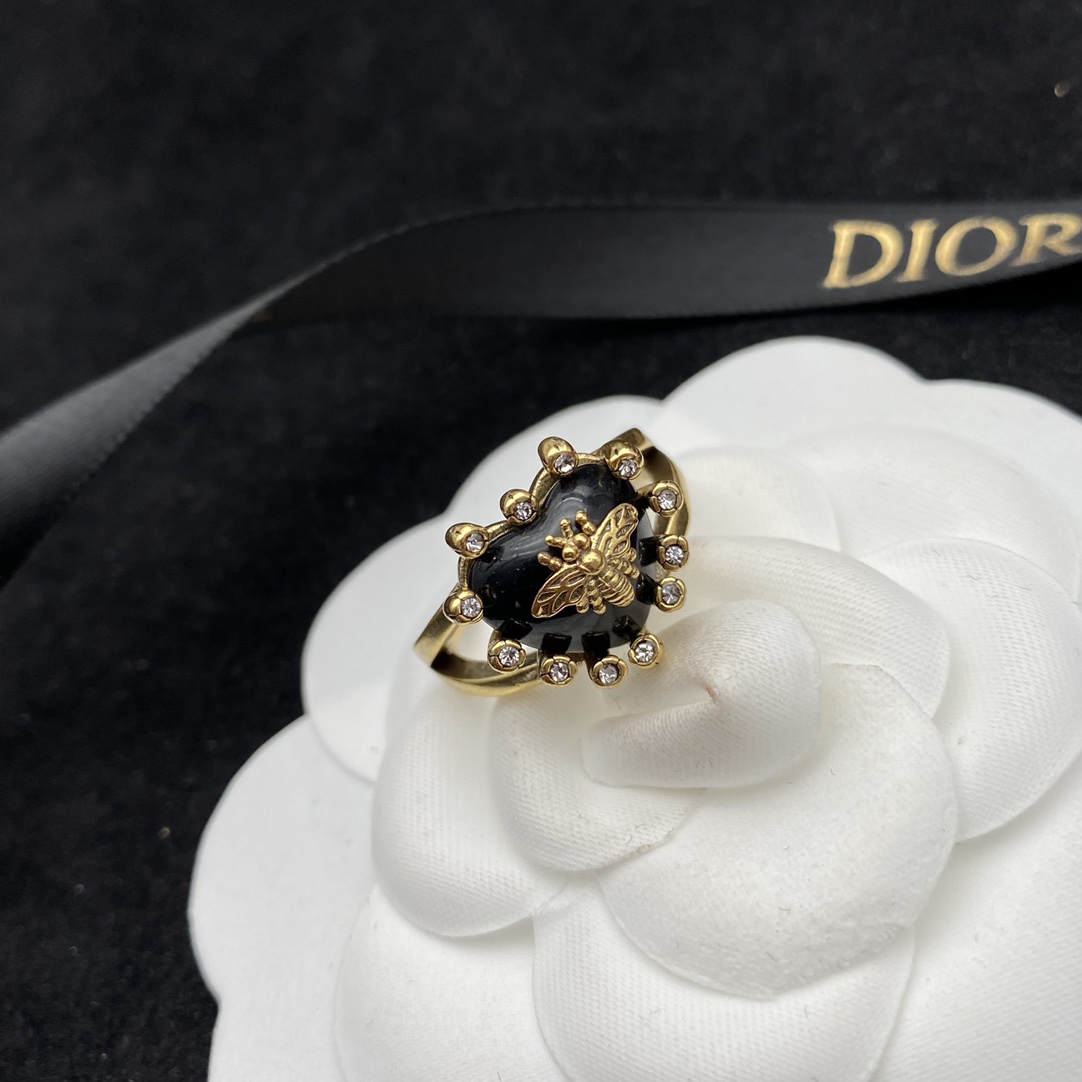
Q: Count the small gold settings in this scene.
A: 12